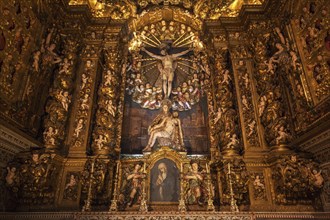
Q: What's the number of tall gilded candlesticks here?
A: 6